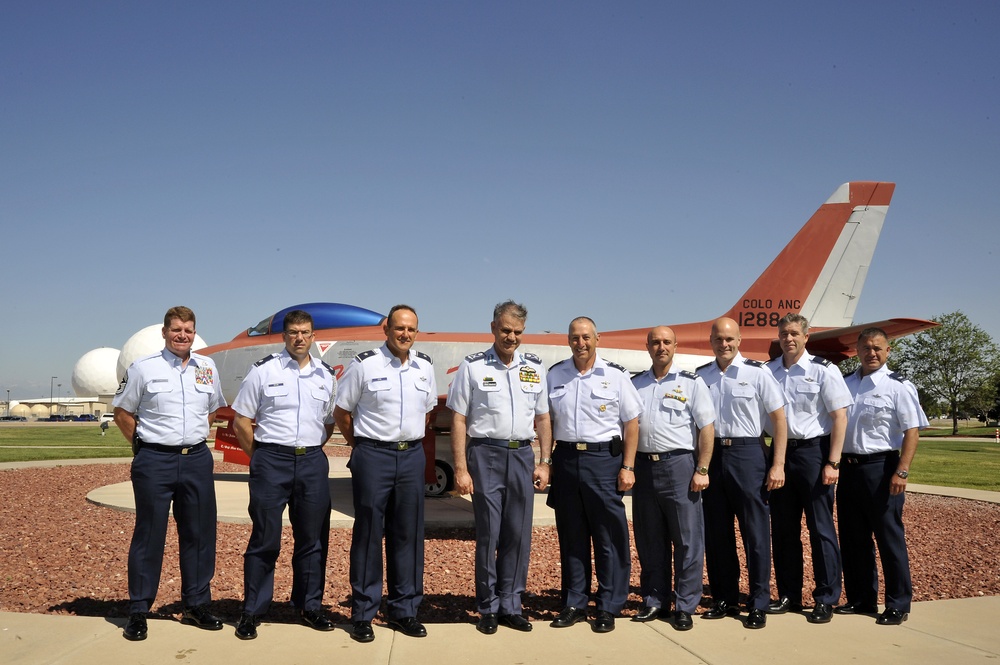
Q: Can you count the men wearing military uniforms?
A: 9